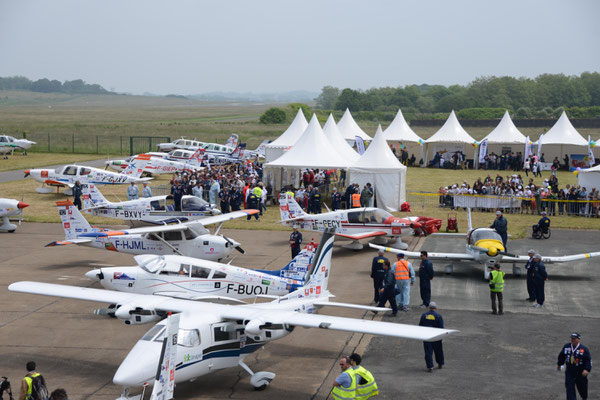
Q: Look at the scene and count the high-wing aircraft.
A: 2